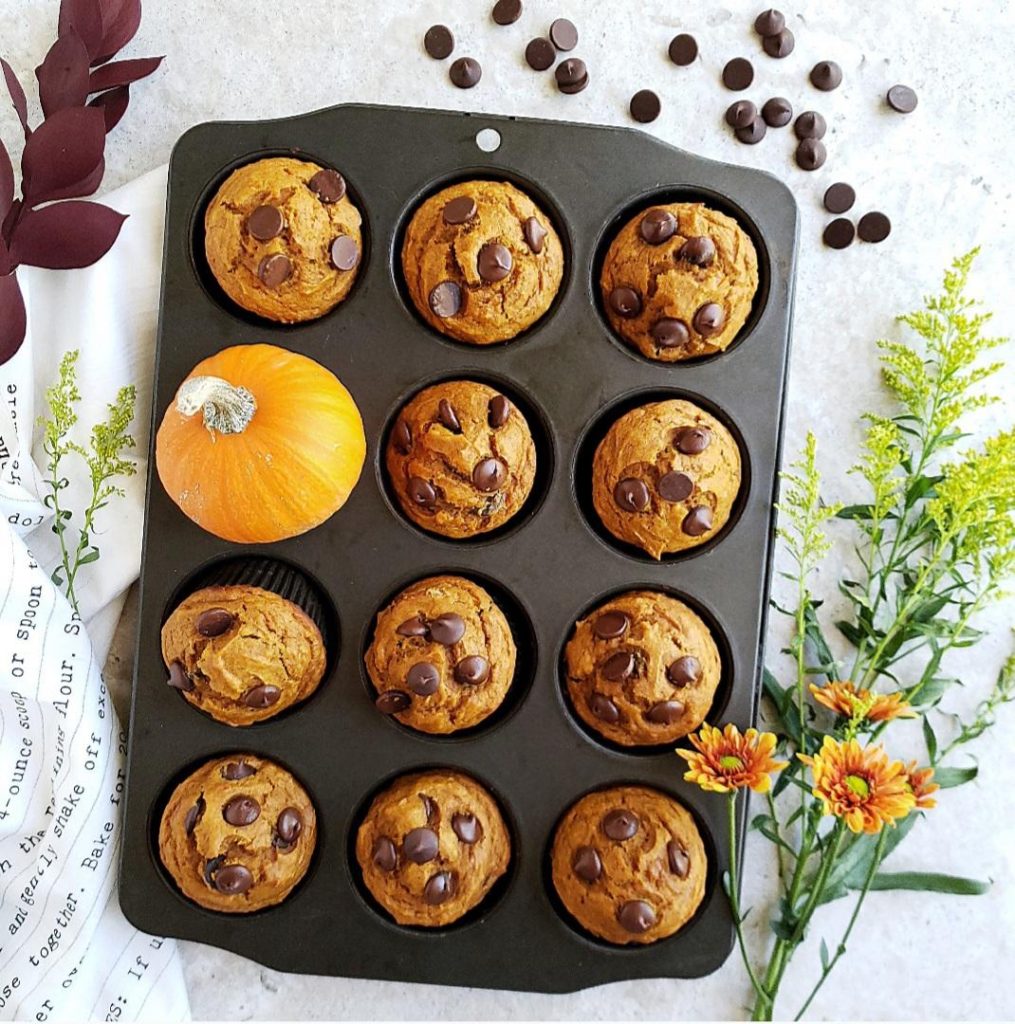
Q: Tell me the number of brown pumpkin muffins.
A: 11